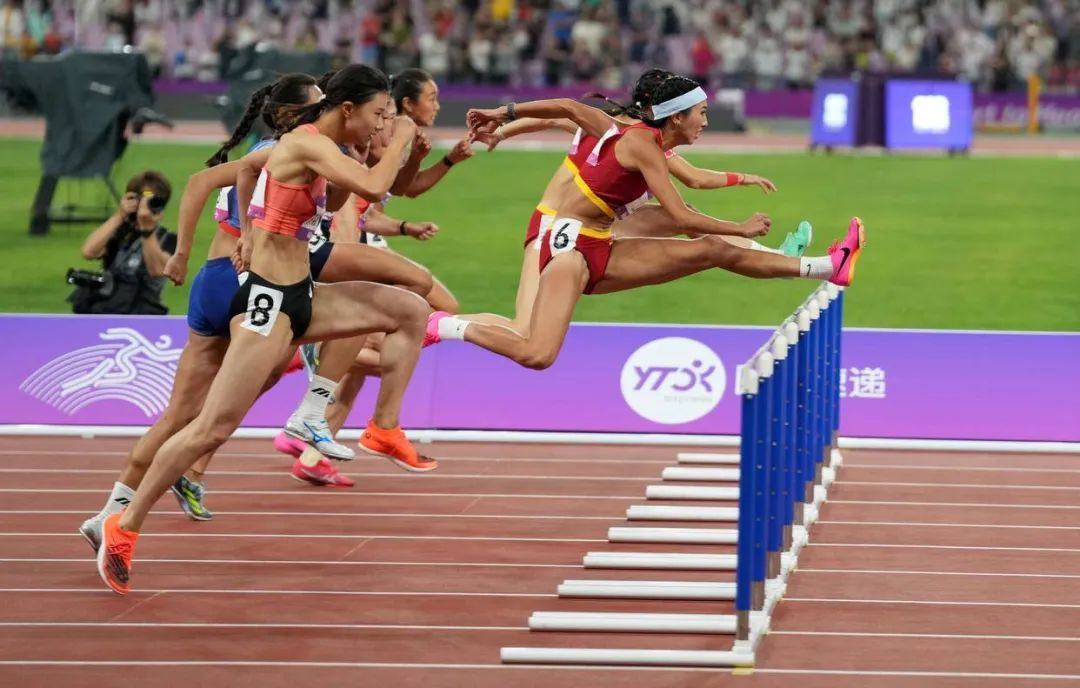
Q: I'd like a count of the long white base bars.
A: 9